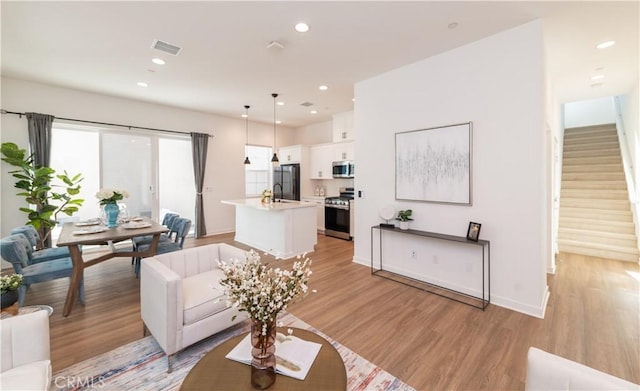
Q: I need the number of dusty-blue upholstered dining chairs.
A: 4